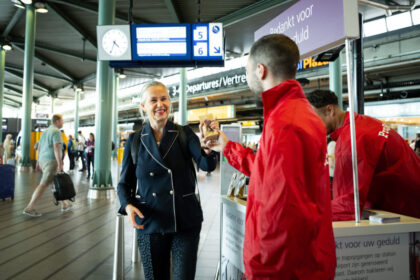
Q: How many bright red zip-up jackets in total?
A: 2